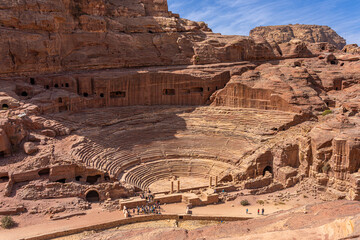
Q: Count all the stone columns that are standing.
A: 4